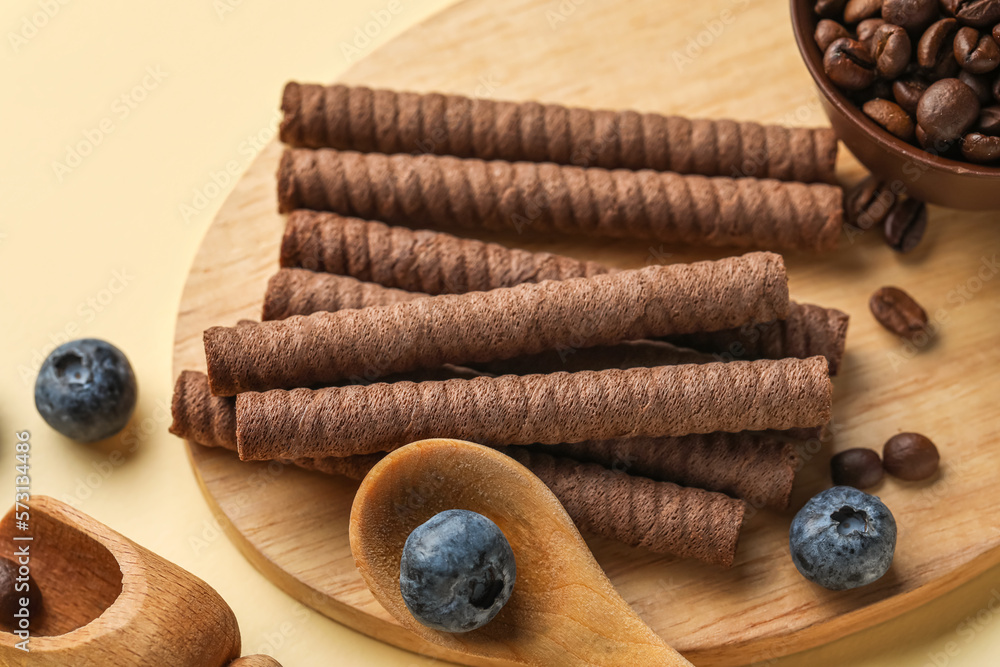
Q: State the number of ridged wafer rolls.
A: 8